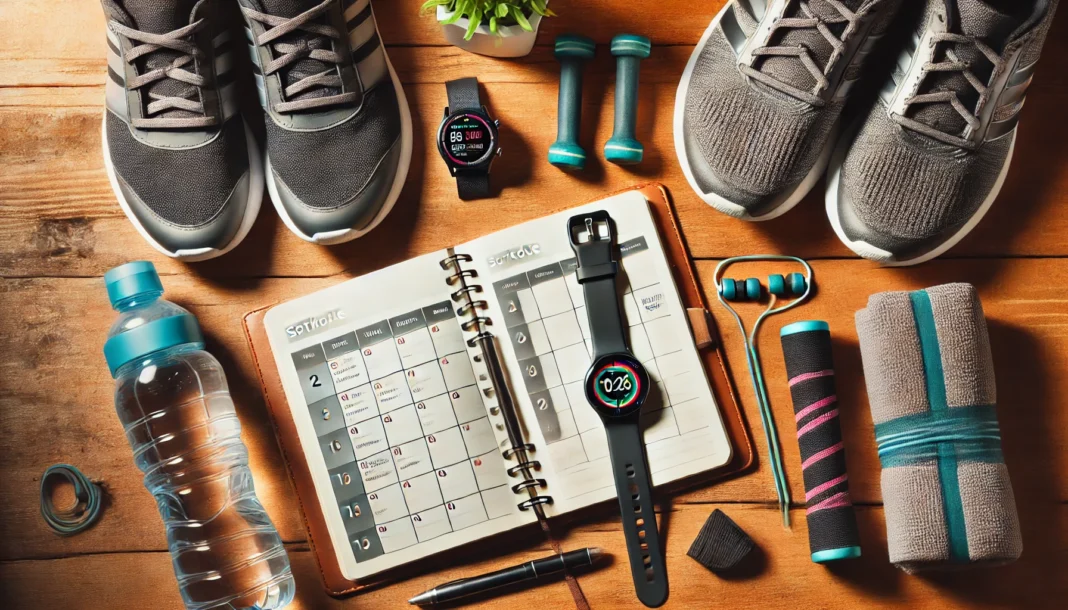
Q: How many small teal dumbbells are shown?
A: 2